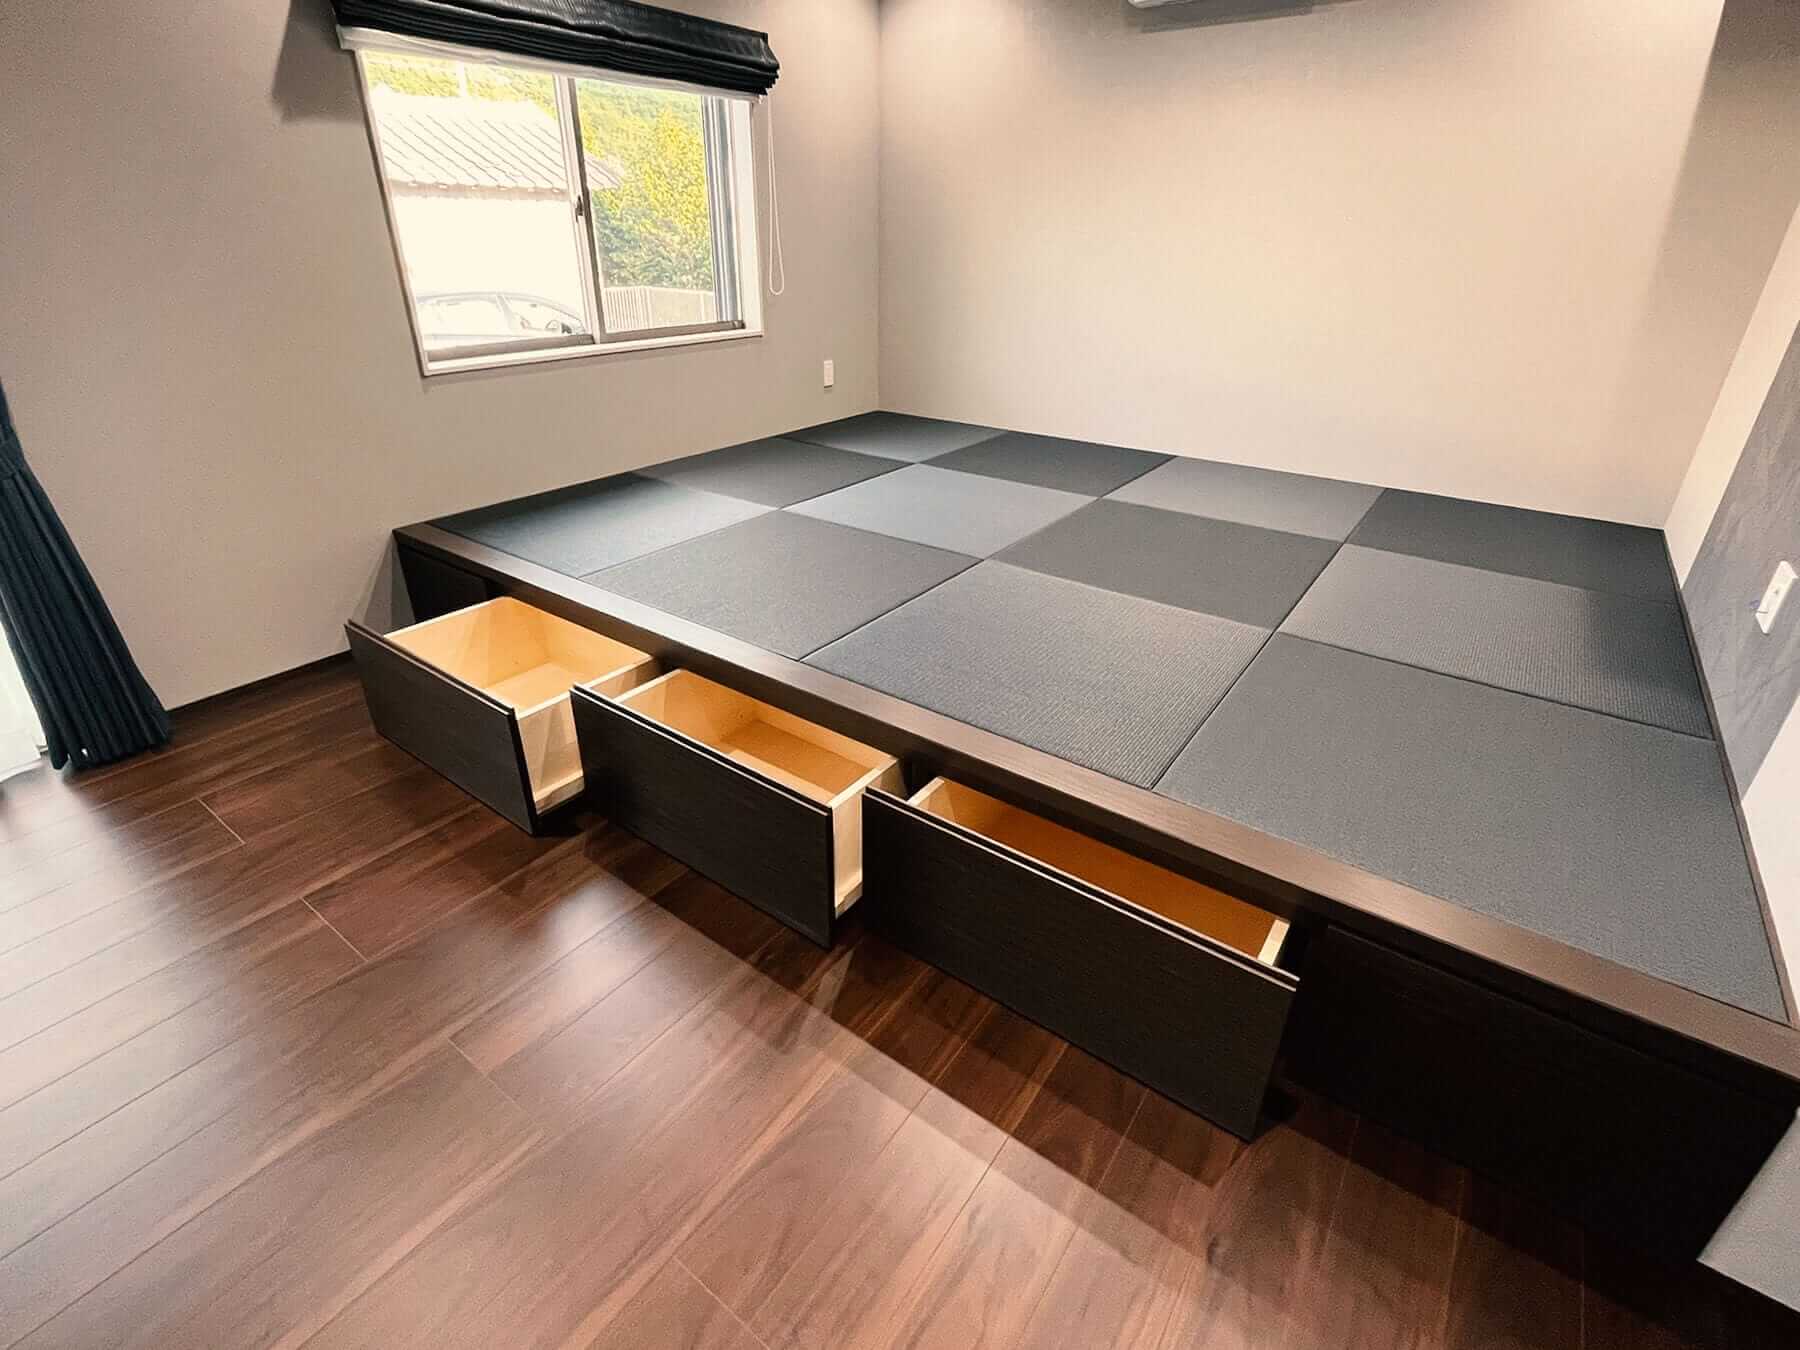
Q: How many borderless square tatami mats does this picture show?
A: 12